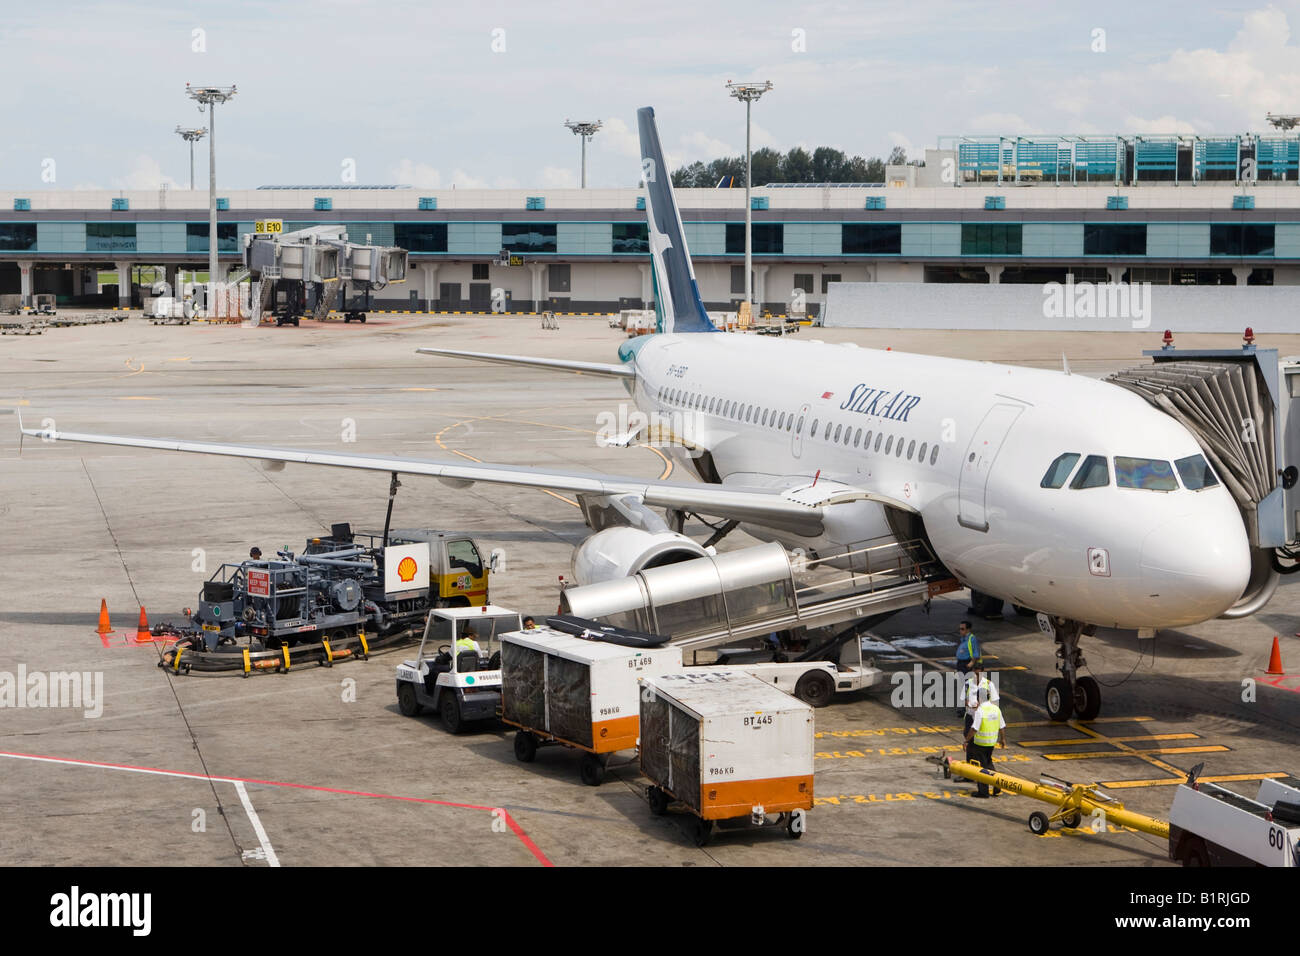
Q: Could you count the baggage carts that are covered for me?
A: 2